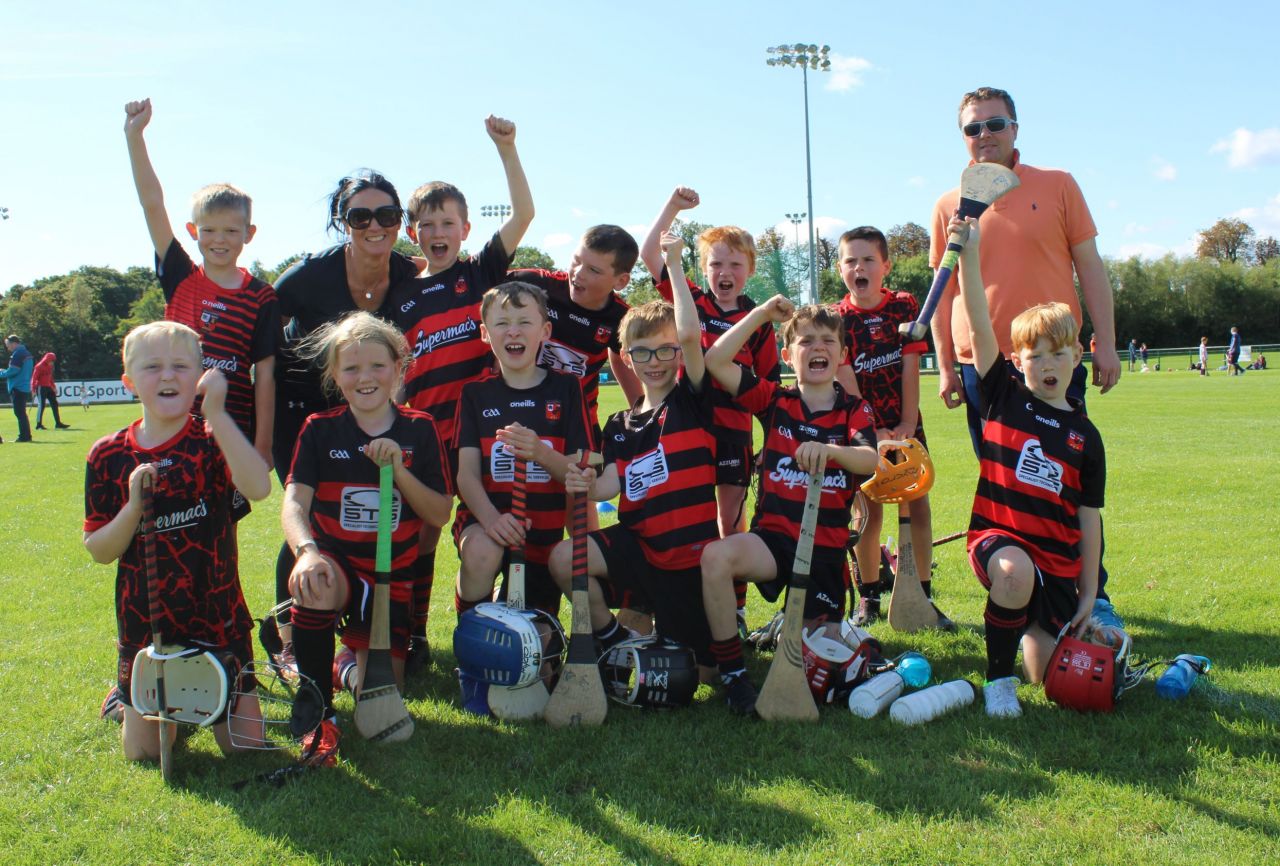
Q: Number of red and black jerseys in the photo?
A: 11